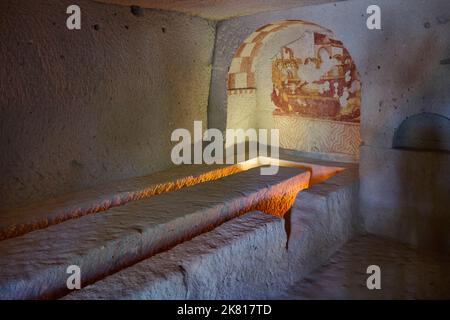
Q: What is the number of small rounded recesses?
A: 1